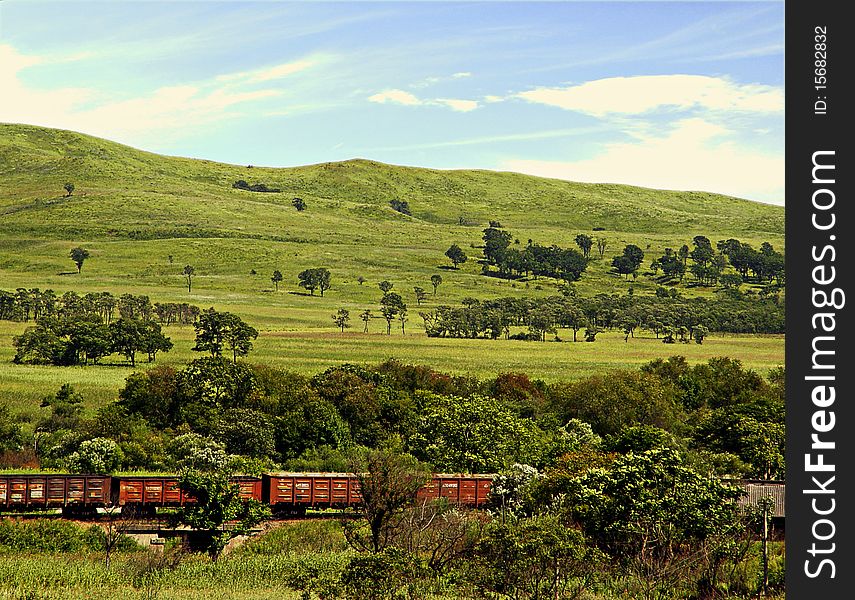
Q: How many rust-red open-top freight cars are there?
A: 4